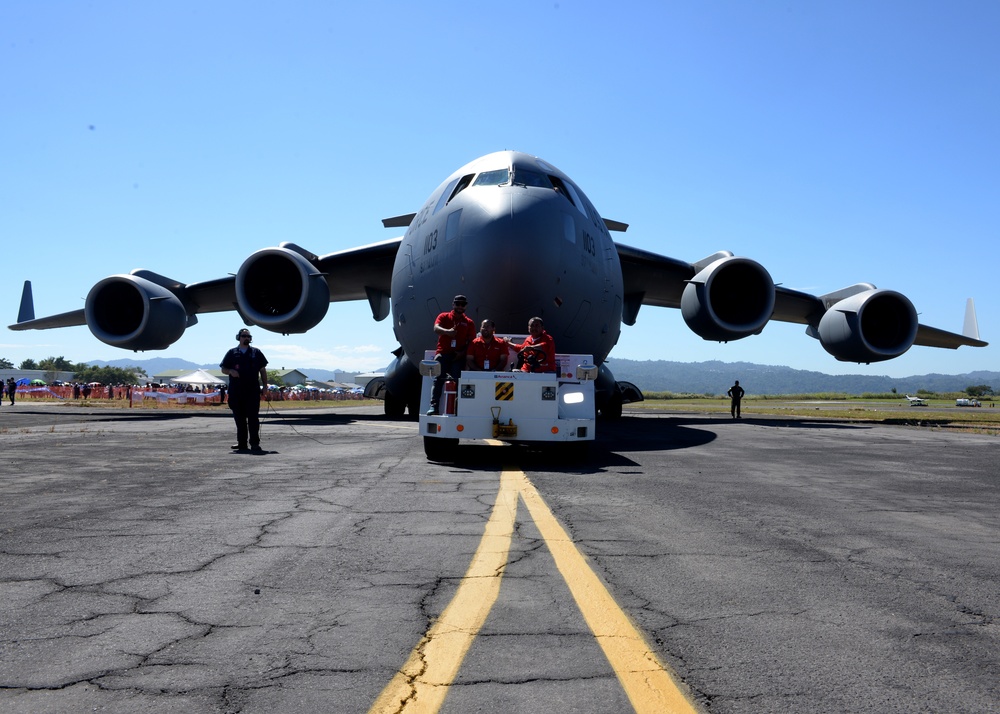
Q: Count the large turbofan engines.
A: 4